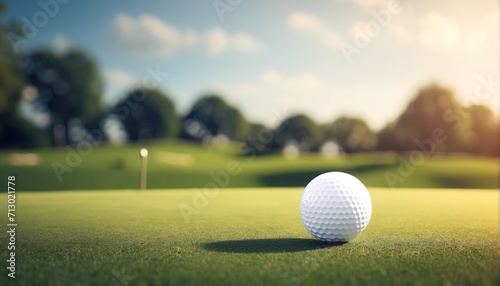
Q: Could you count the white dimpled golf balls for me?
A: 1